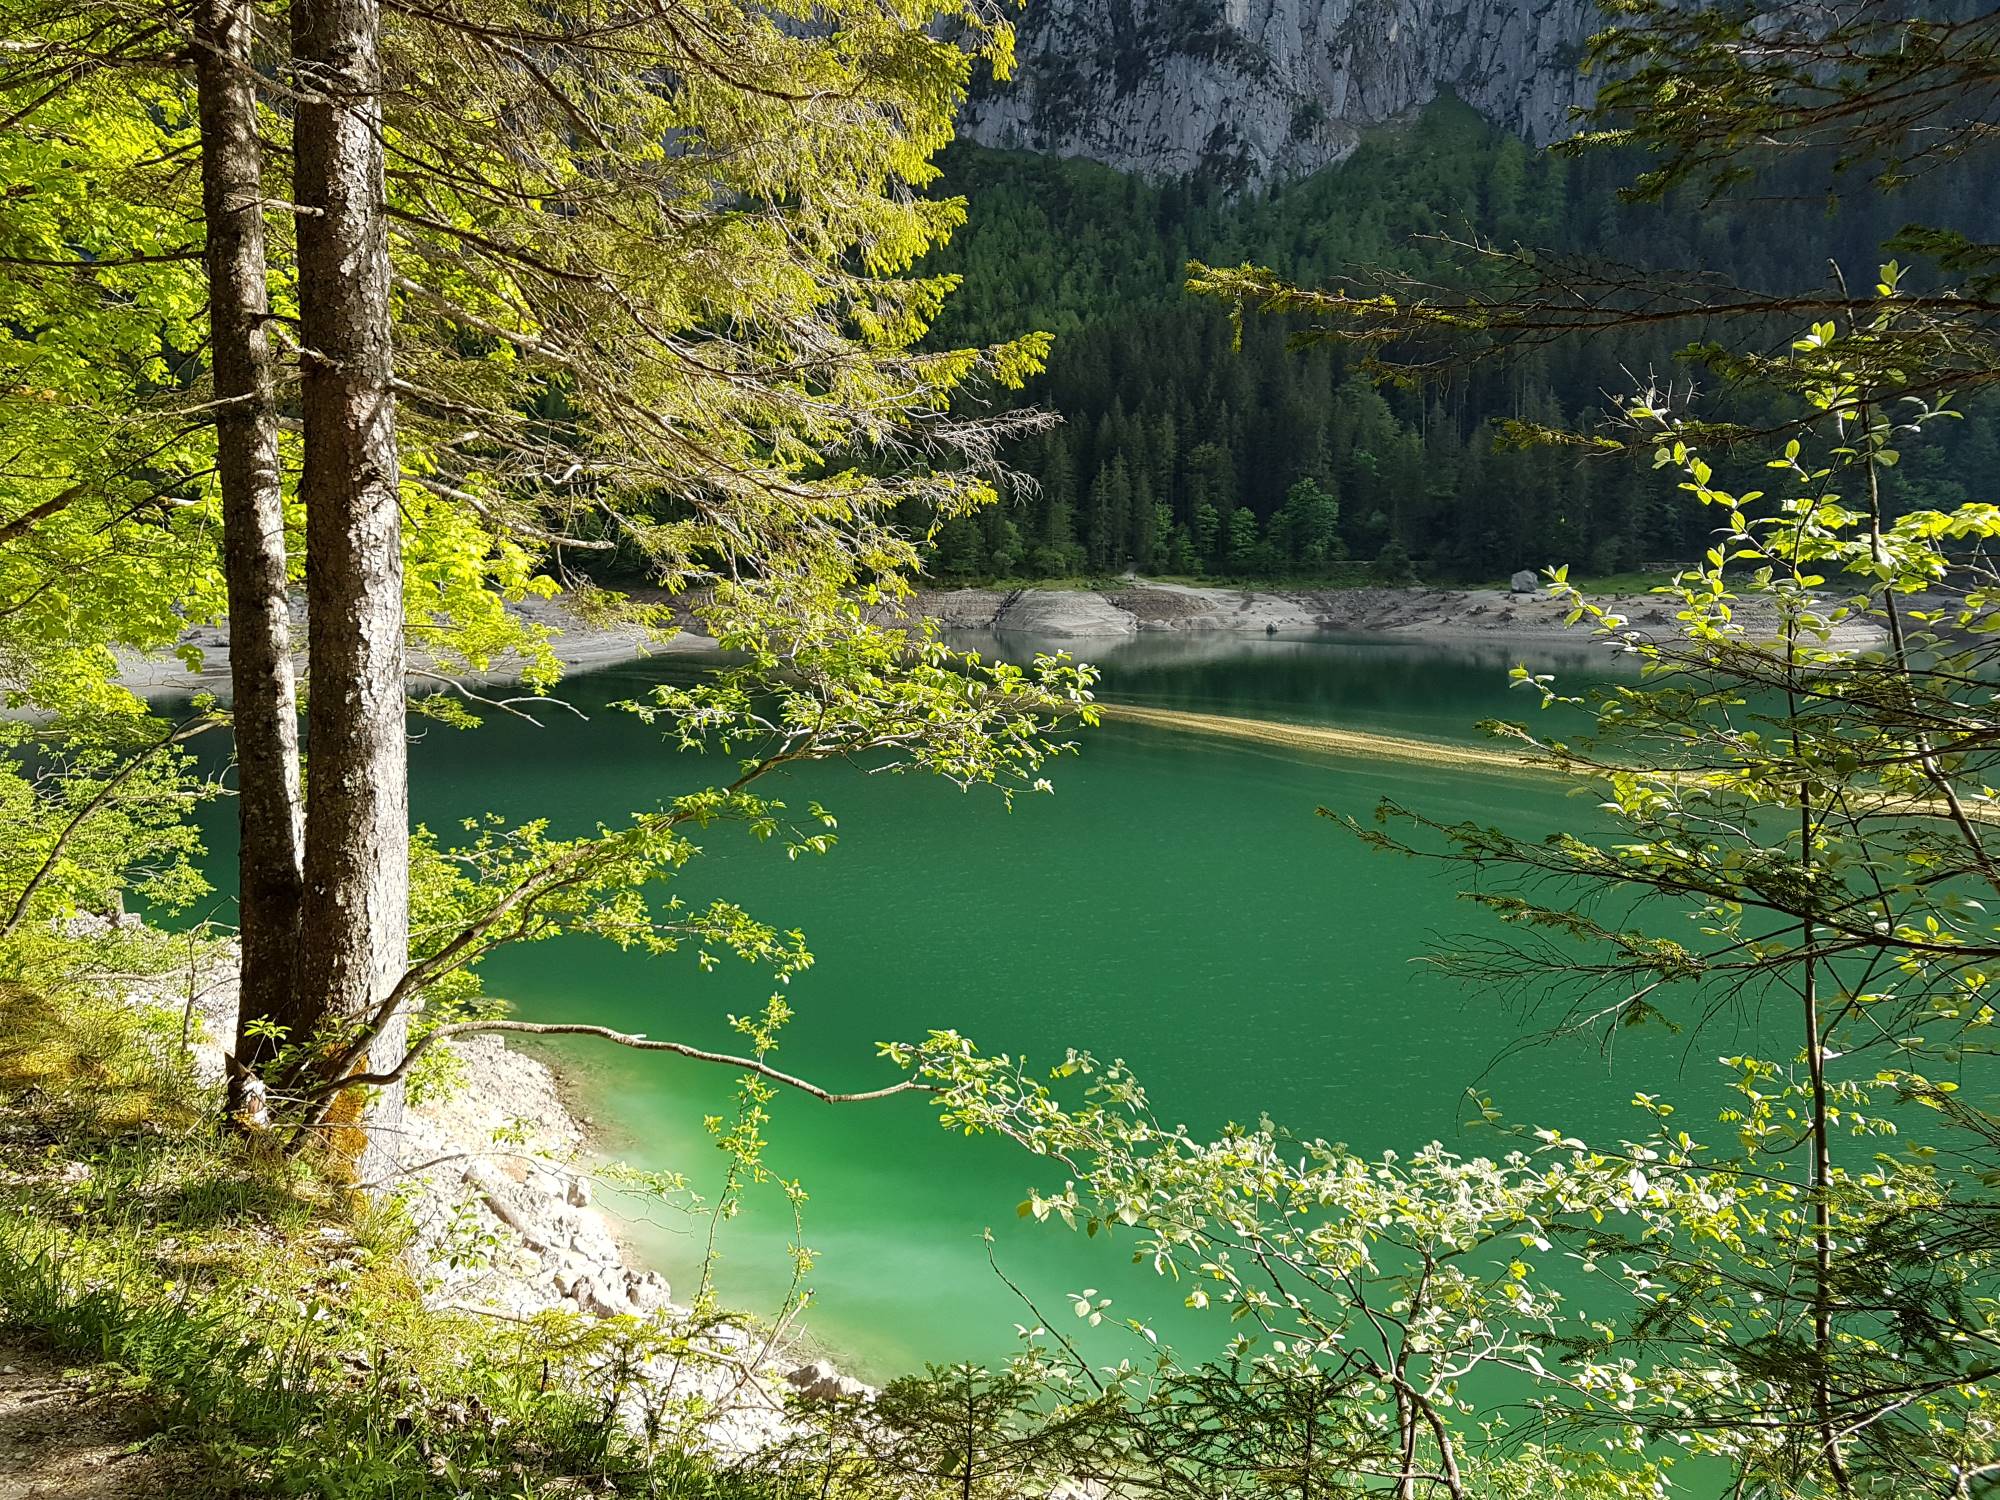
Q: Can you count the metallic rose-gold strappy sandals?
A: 0